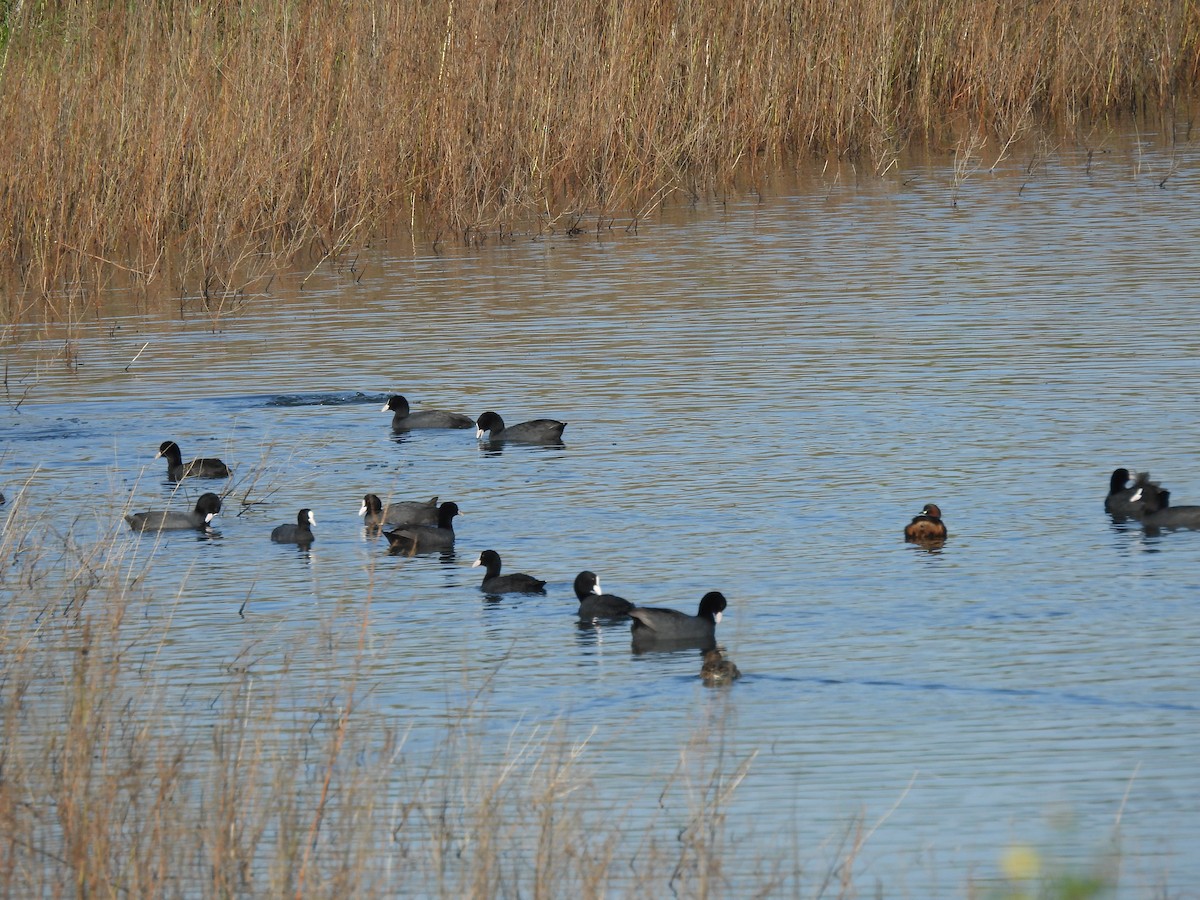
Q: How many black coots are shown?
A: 12